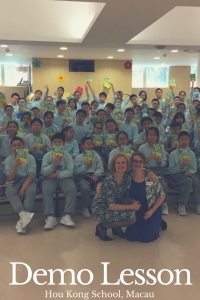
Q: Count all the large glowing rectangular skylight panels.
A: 2